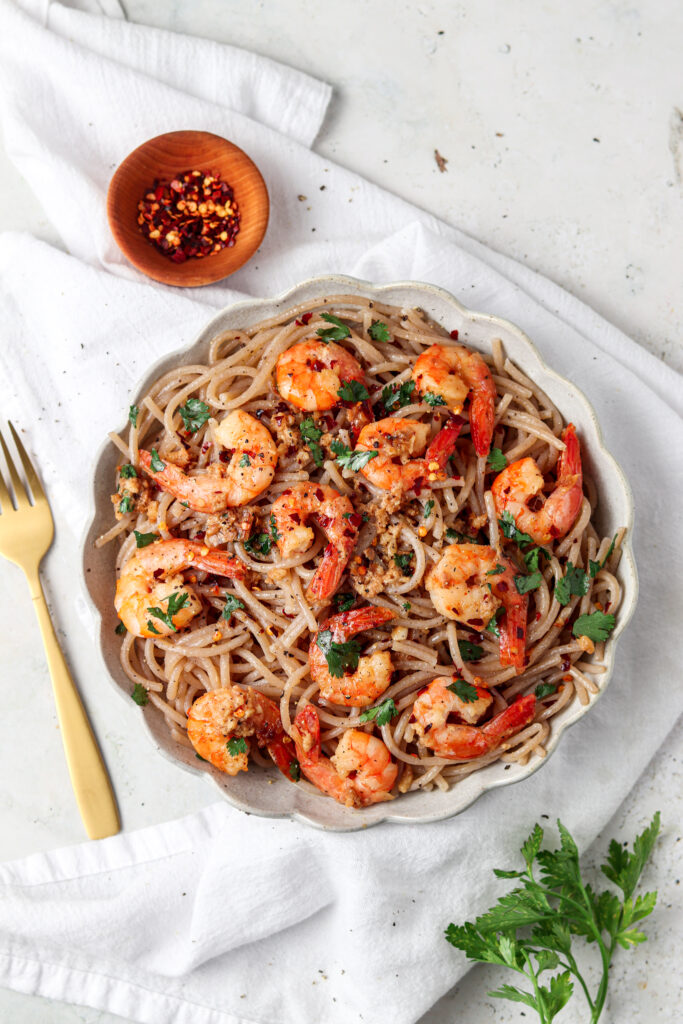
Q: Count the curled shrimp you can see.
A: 12